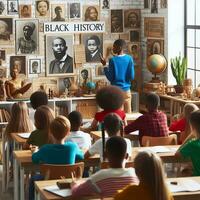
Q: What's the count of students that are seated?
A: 12